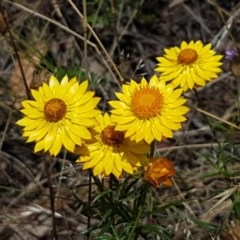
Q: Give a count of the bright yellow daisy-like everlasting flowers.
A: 4